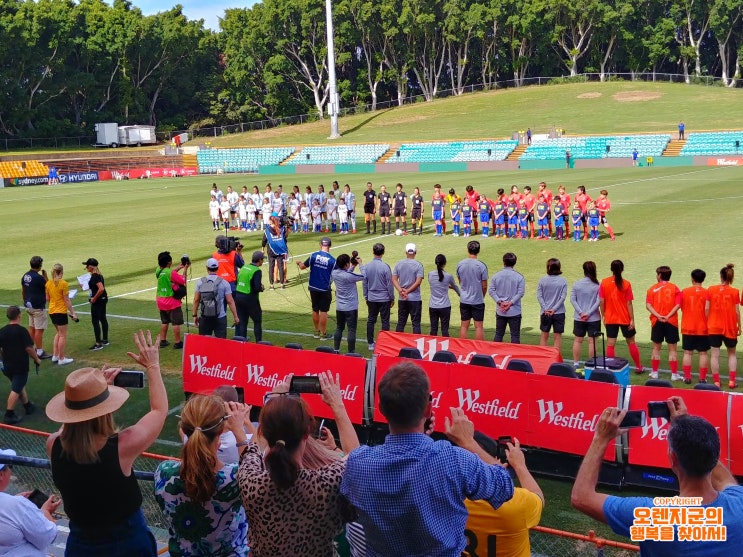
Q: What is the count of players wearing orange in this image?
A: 4